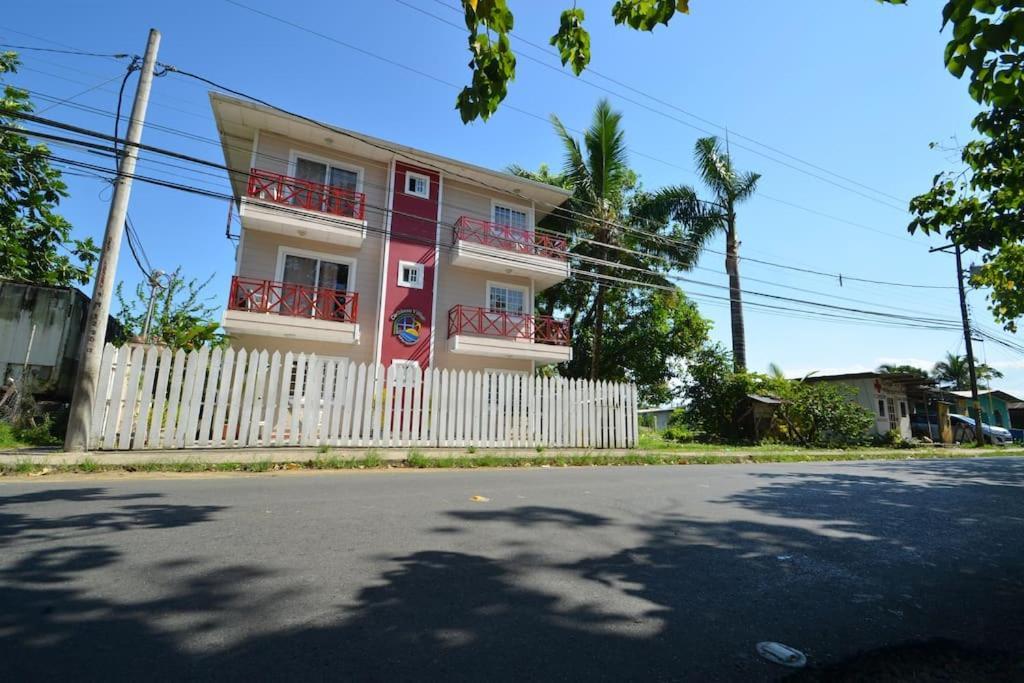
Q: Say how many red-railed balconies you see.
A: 4